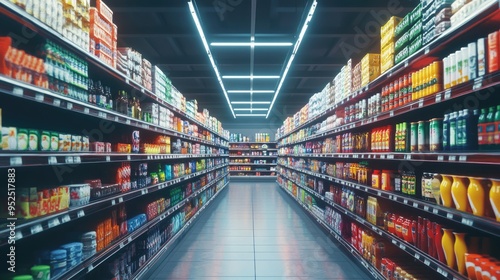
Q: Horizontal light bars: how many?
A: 6